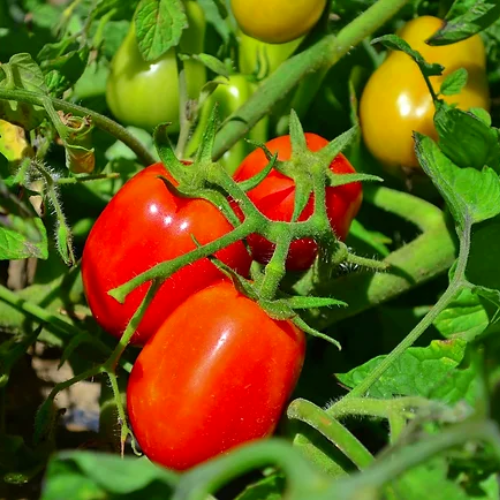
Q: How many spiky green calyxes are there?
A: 3